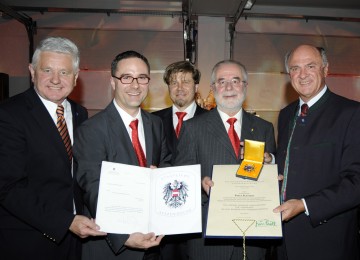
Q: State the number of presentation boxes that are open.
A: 1